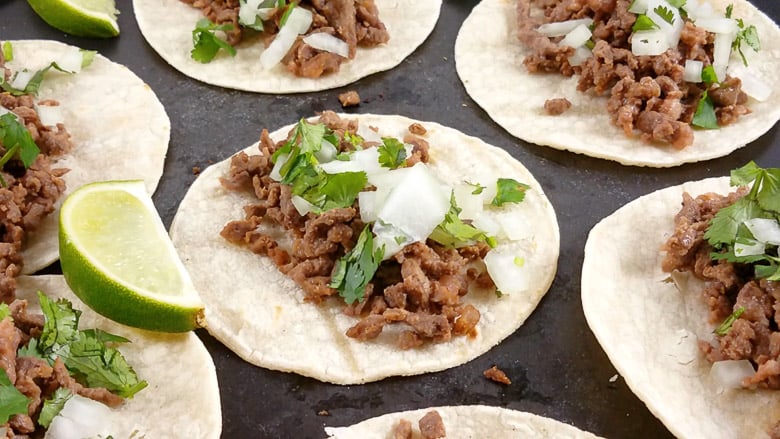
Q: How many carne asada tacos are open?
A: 7